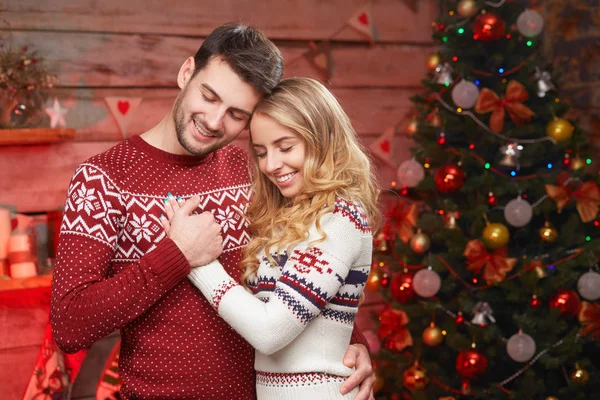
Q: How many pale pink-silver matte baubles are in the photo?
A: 7